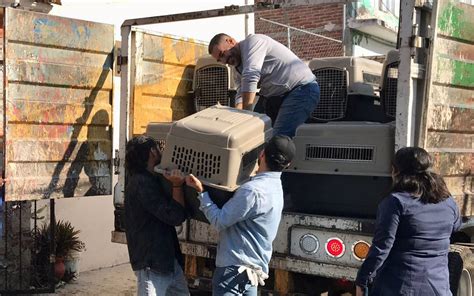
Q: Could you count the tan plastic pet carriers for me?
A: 6